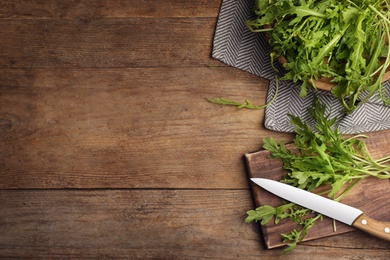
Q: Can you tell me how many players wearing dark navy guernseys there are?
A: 0